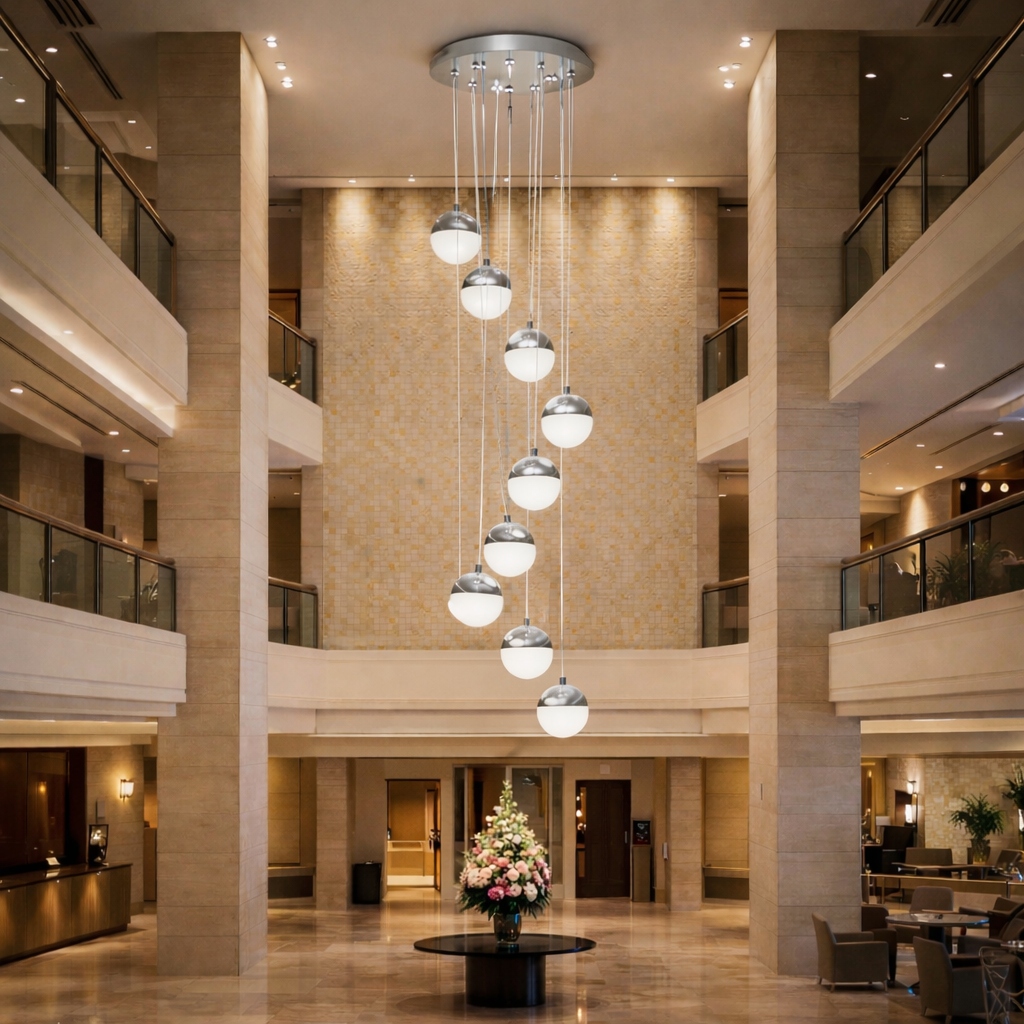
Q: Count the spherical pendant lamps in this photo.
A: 9